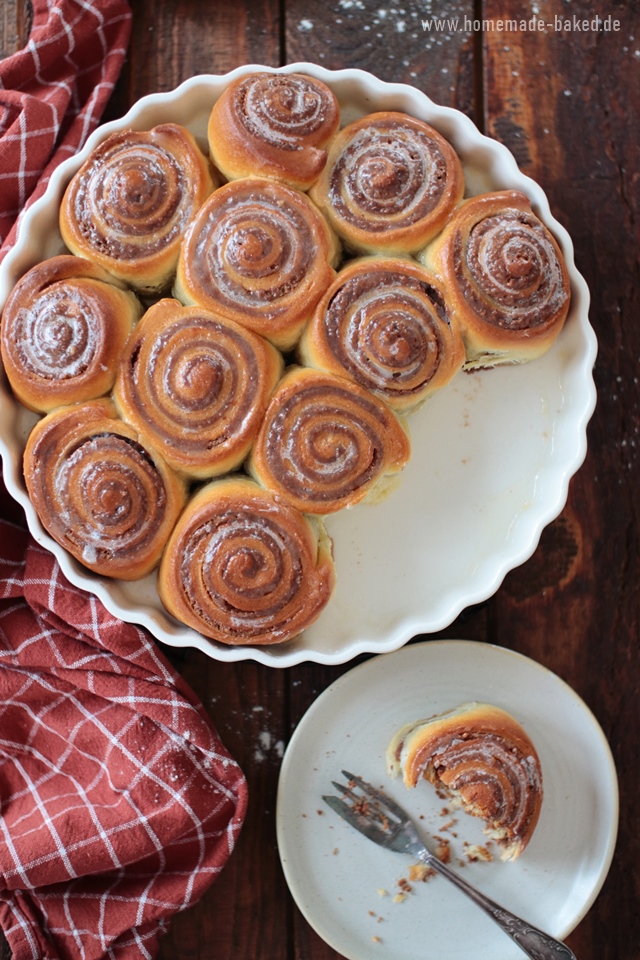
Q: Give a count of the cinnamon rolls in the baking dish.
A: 11